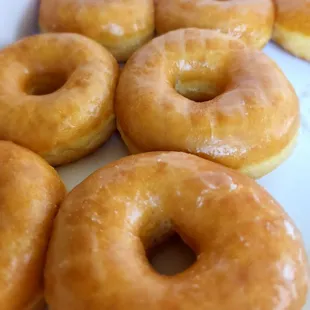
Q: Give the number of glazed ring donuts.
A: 7